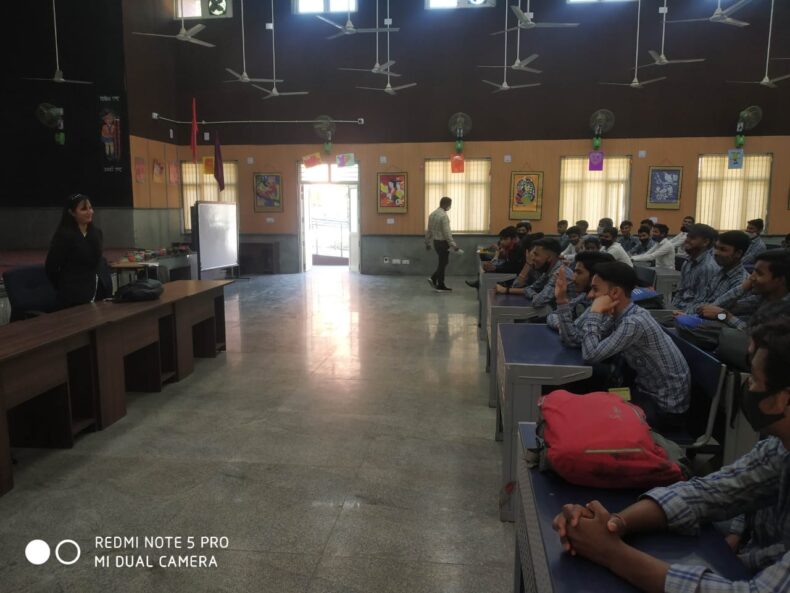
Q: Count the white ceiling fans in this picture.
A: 14